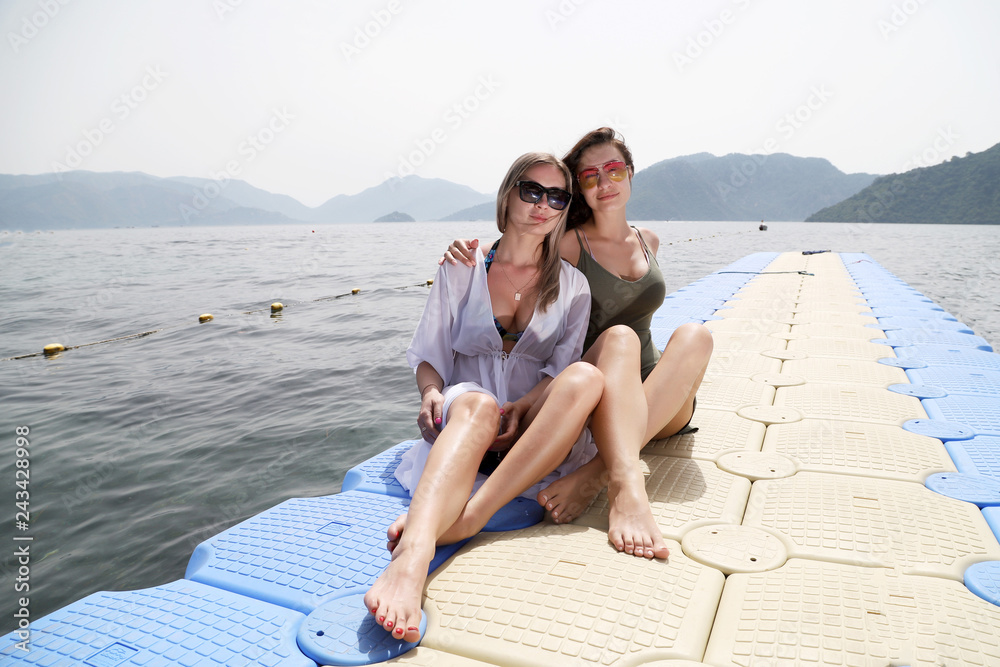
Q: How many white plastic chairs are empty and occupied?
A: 0